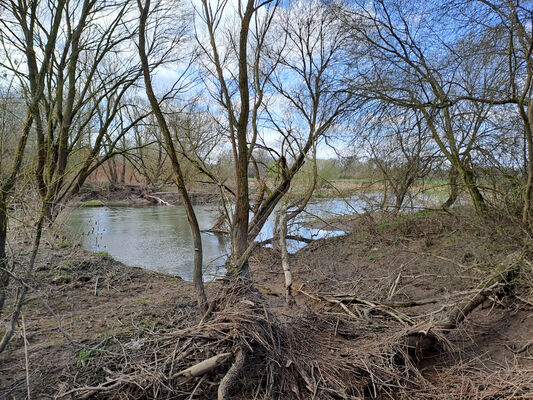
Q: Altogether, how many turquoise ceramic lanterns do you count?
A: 0